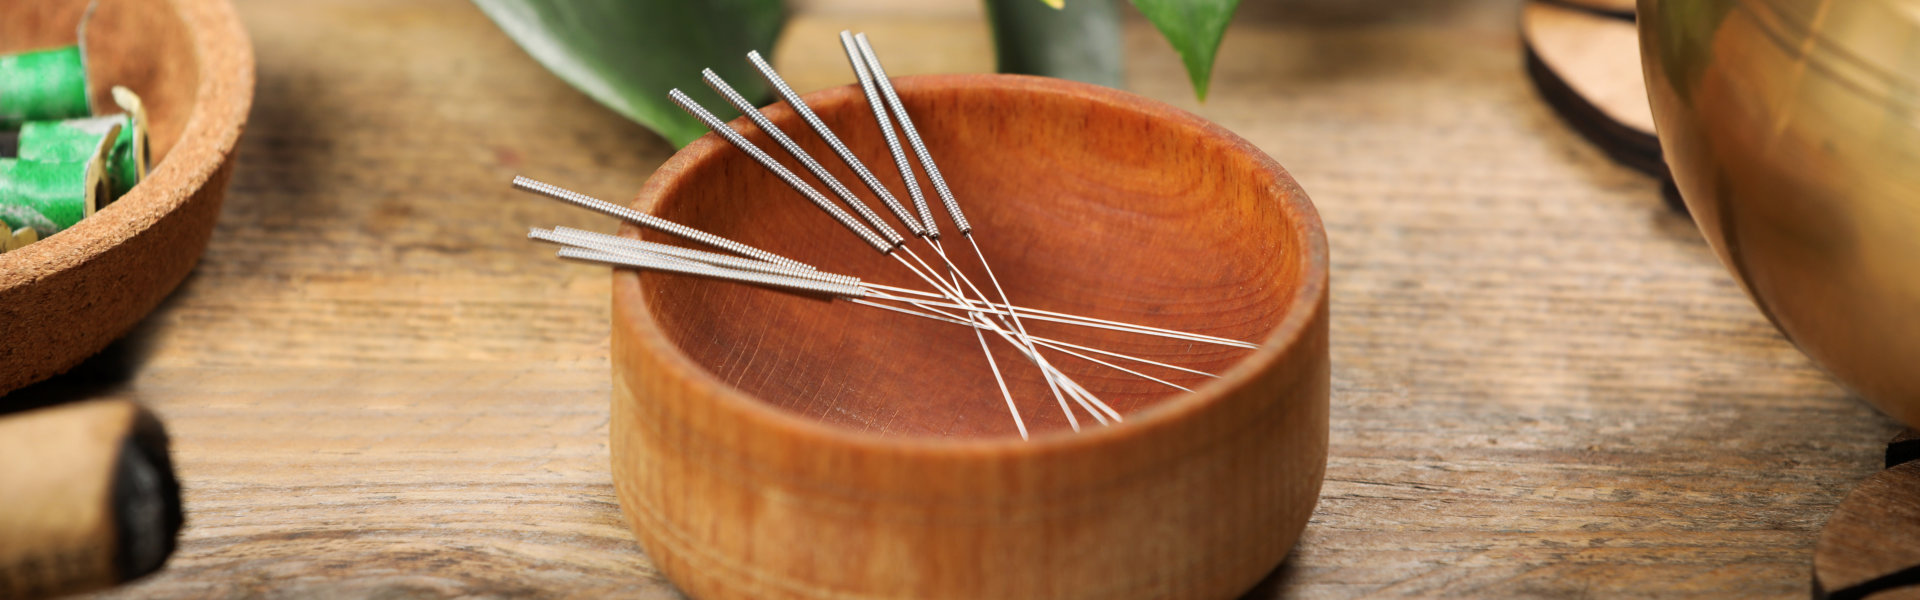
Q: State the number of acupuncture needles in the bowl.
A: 9